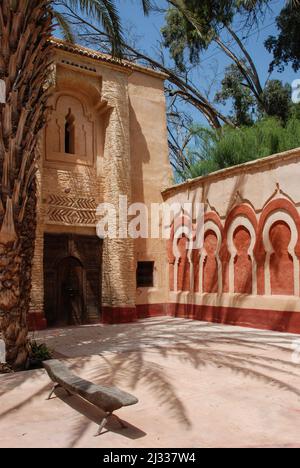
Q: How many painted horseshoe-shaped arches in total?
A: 4